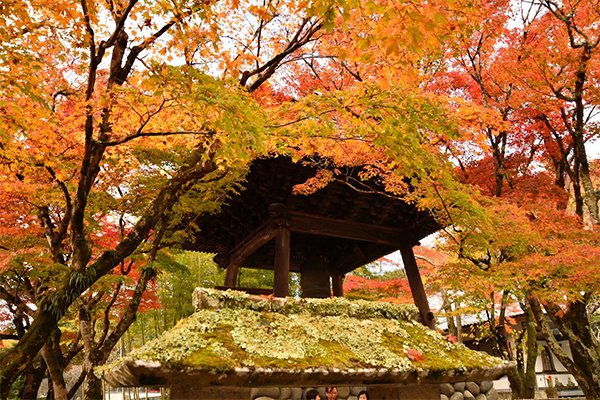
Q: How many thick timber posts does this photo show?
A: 4